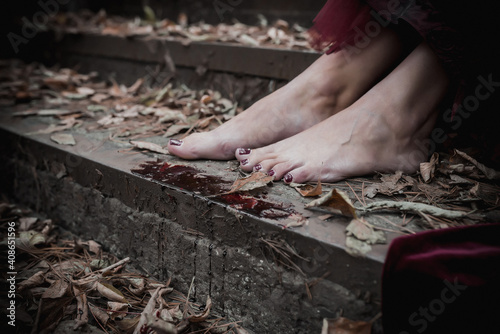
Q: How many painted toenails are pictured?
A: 6